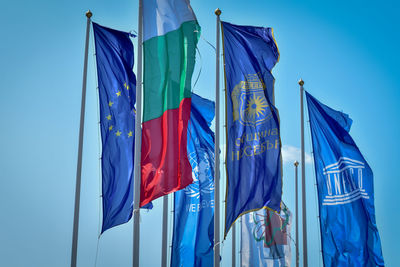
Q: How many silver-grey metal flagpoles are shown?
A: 7